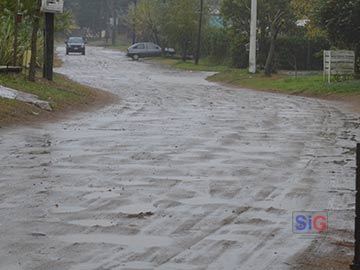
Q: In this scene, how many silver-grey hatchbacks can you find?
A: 1